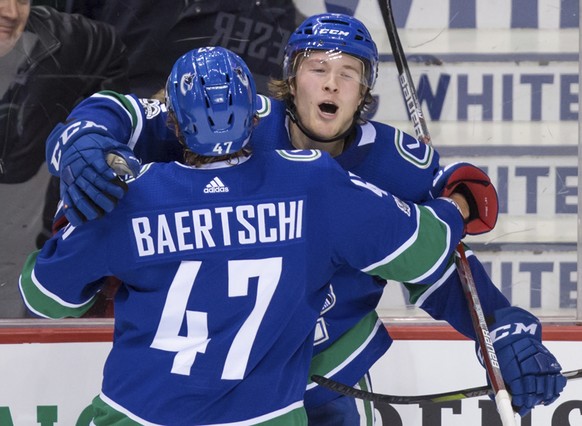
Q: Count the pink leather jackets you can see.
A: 0